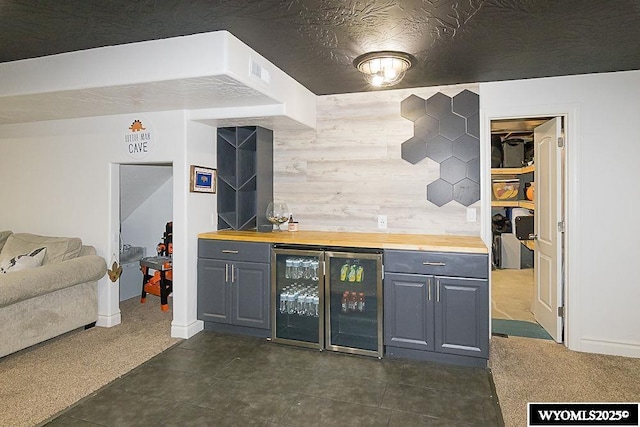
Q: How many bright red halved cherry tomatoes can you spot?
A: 0